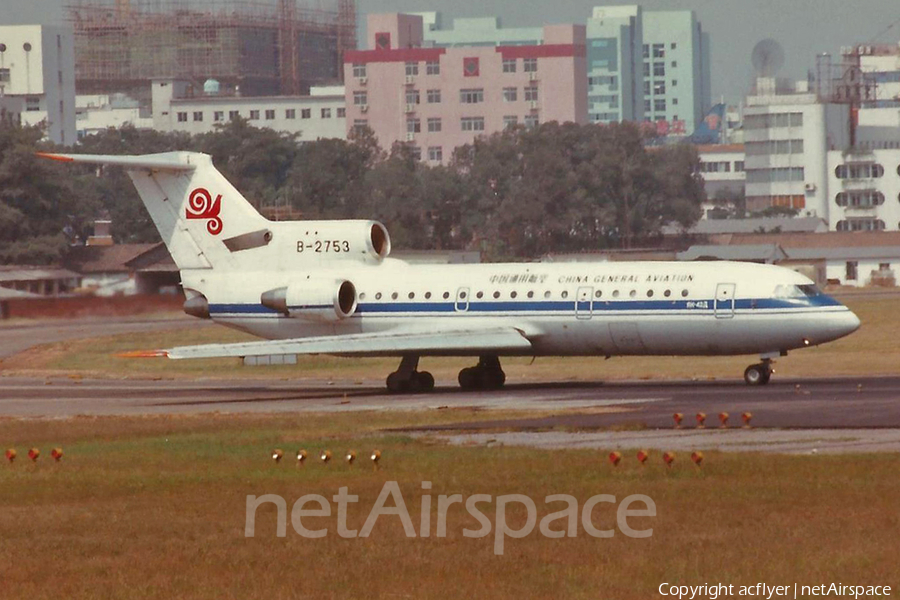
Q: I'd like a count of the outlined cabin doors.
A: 3